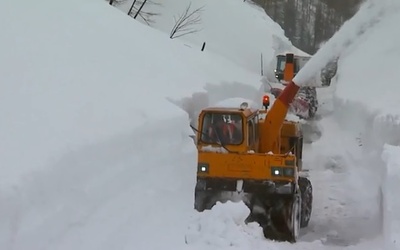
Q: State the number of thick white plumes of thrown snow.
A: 1